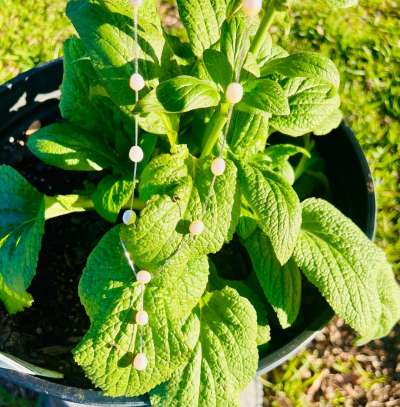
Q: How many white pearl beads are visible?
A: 11